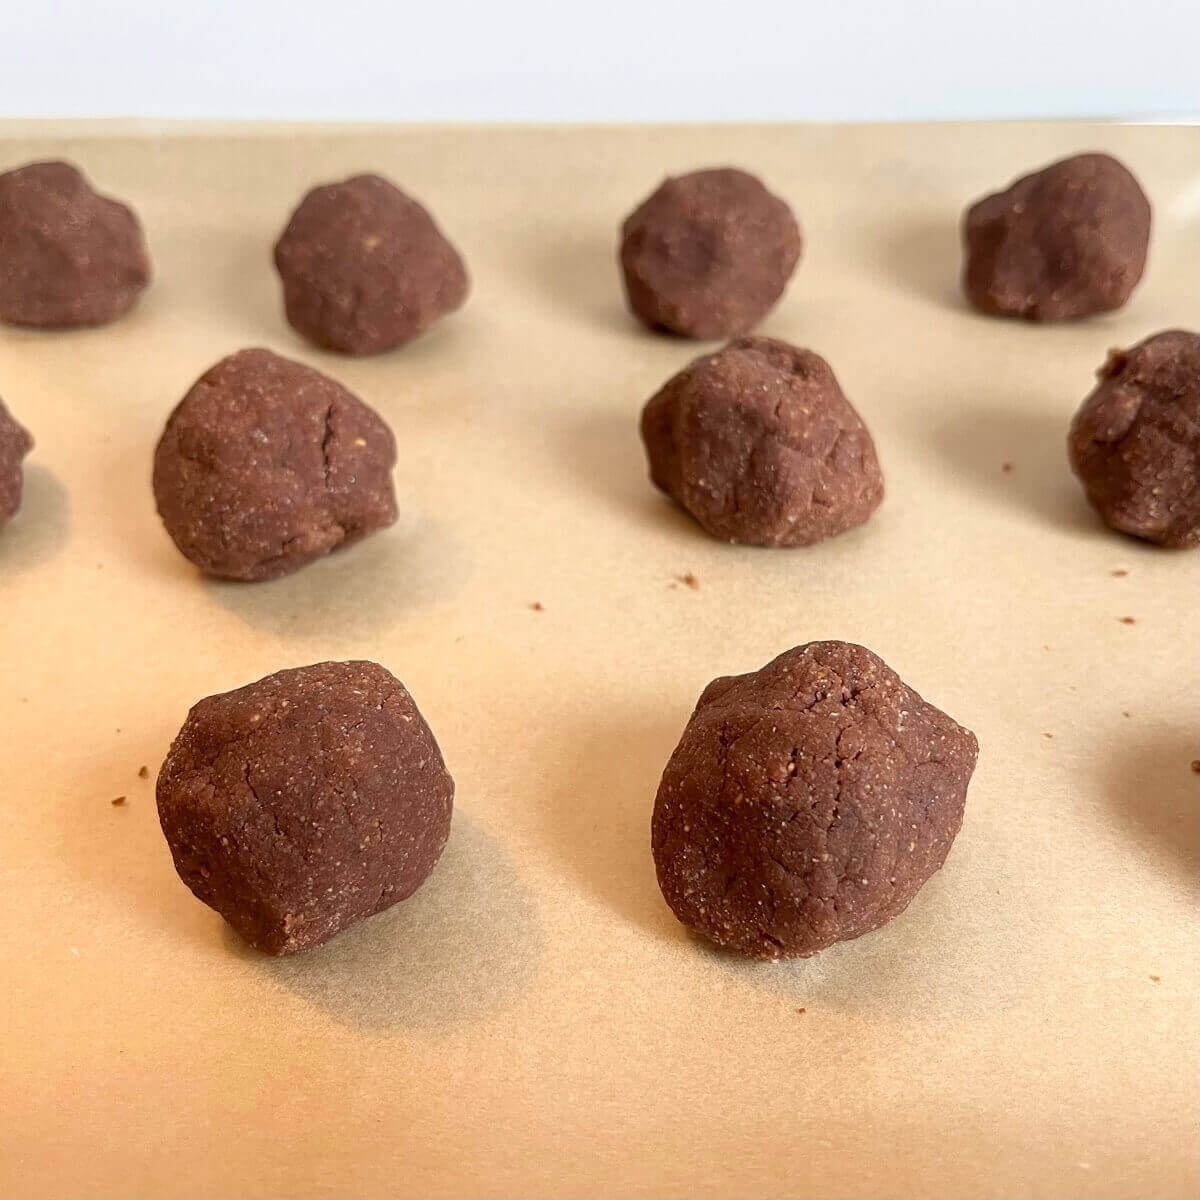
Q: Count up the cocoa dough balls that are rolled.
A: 10